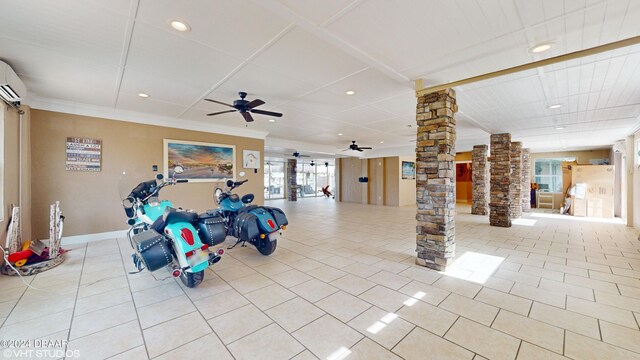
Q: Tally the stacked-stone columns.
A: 6